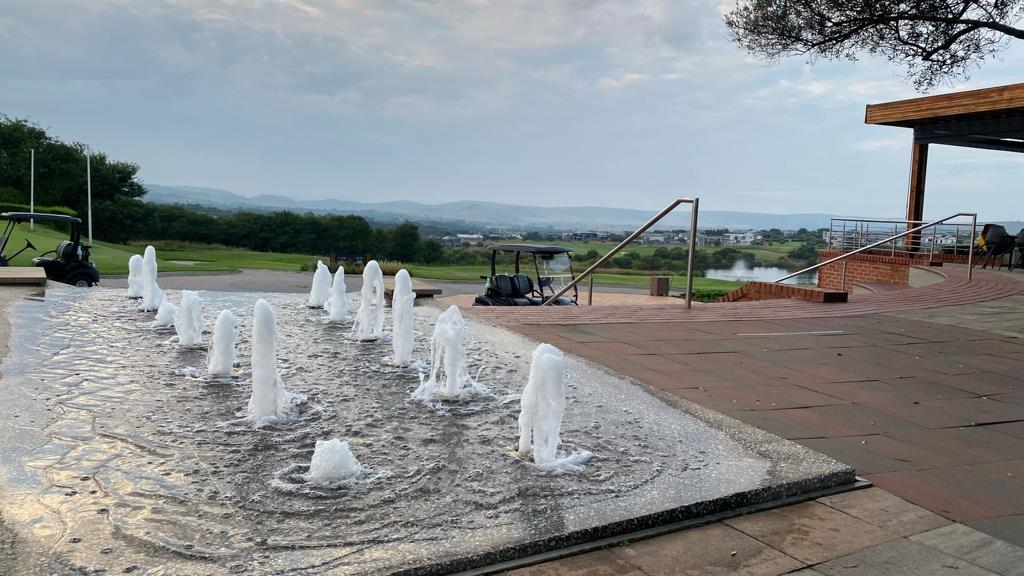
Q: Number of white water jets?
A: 13